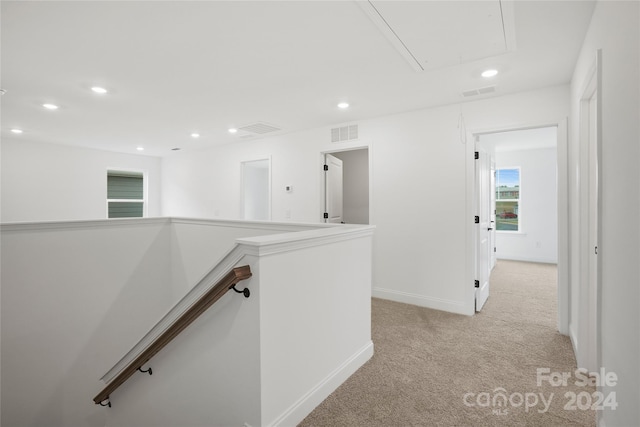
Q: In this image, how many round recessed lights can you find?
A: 8